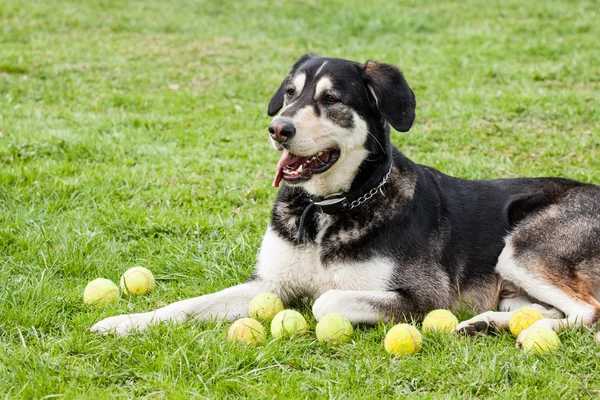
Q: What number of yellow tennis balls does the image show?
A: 10